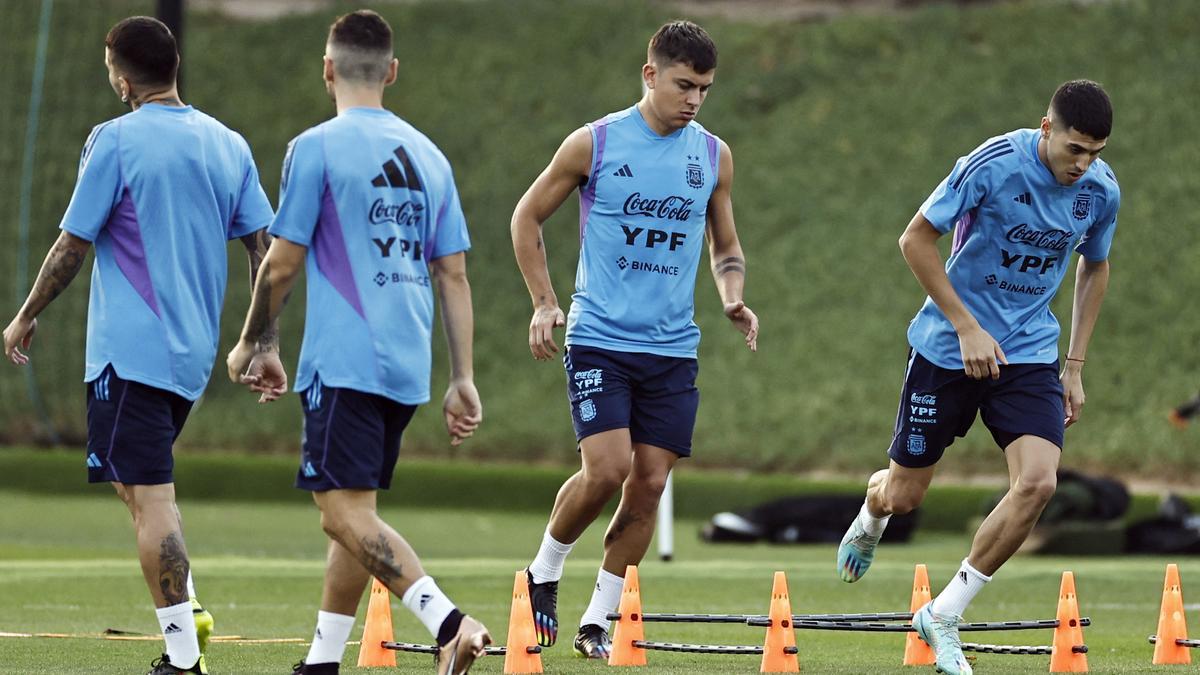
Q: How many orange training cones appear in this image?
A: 7